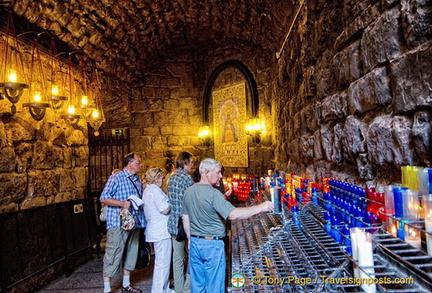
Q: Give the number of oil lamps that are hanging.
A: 6